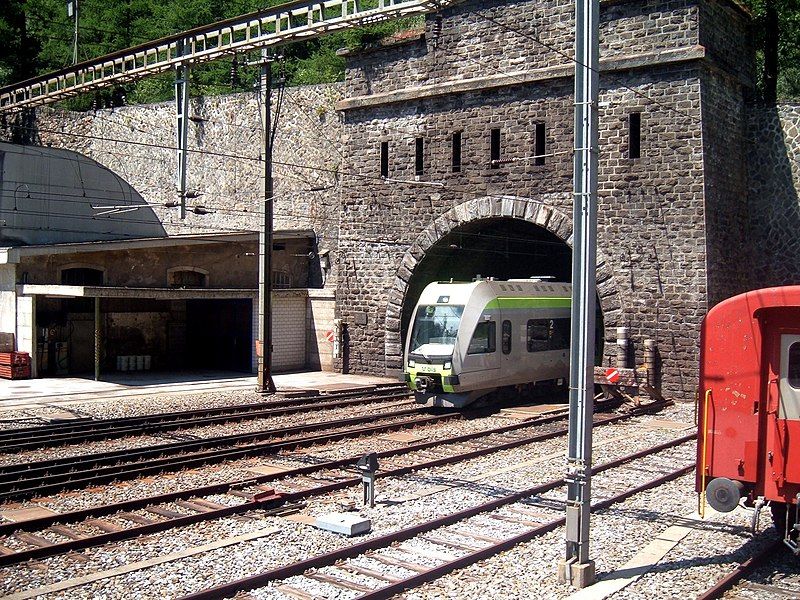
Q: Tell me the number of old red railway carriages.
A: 1